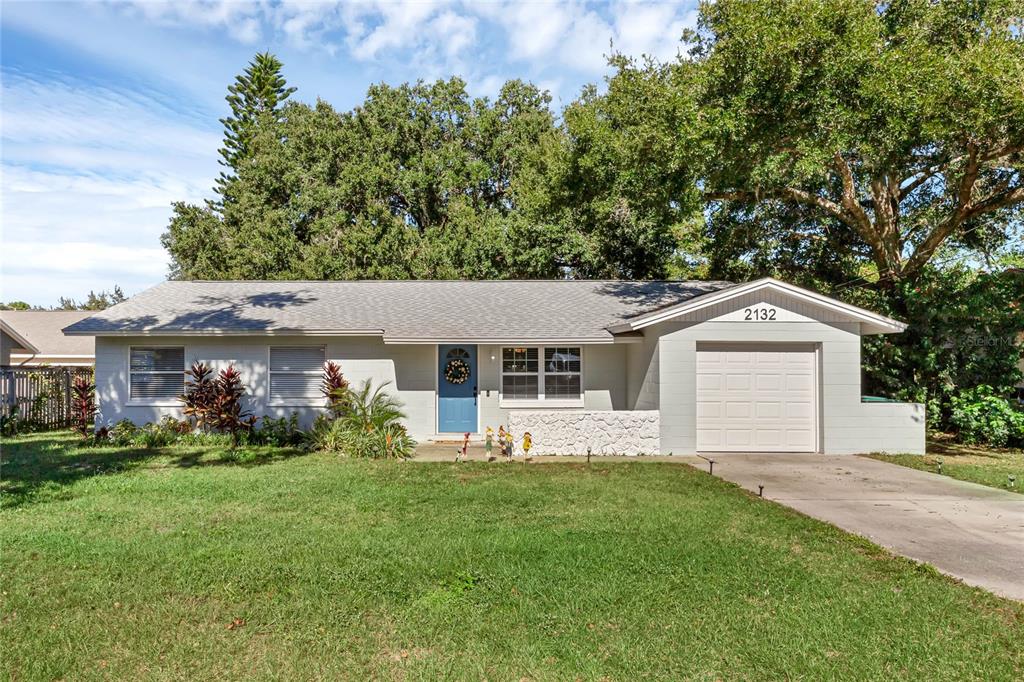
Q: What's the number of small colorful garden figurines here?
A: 5